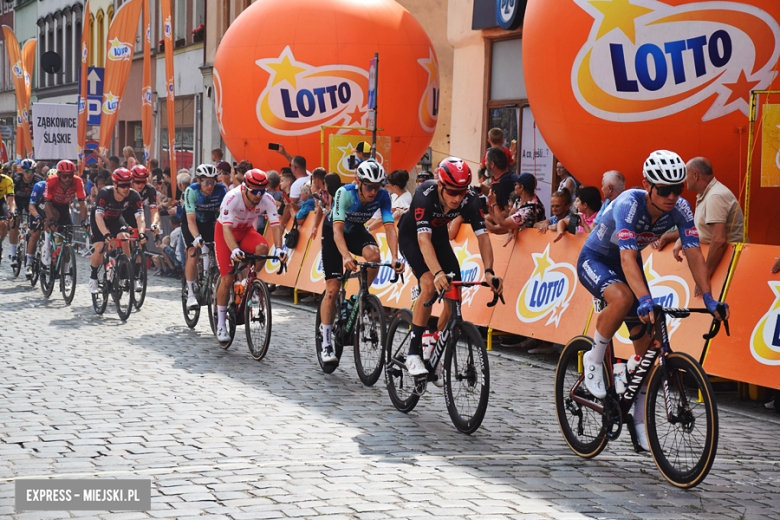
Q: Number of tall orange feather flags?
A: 6